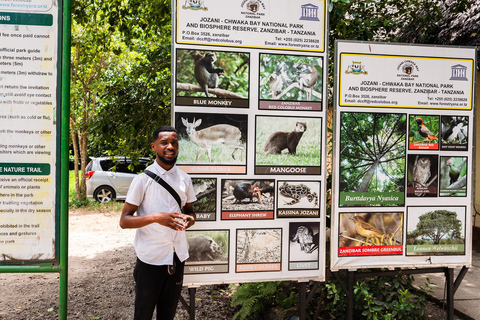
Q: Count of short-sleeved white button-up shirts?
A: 1